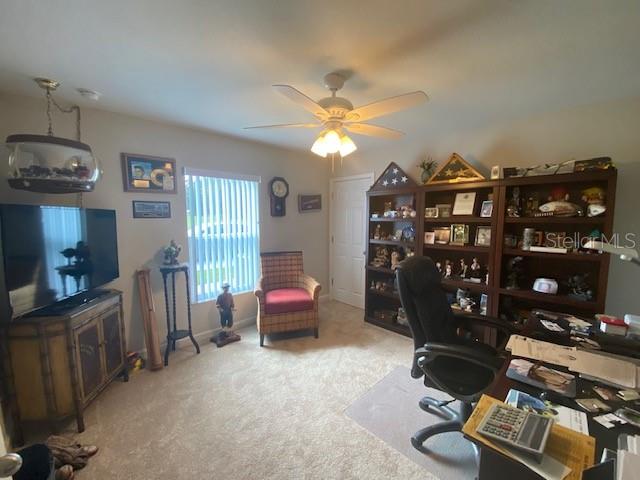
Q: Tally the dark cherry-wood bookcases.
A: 3